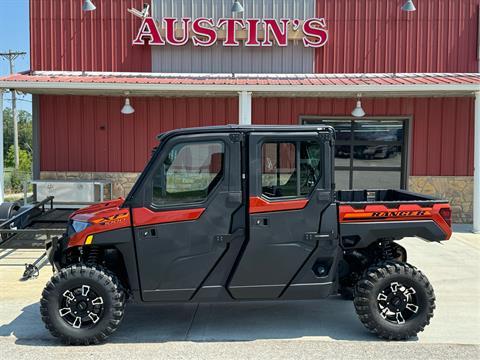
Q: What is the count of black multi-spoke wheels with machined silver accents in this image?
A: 2